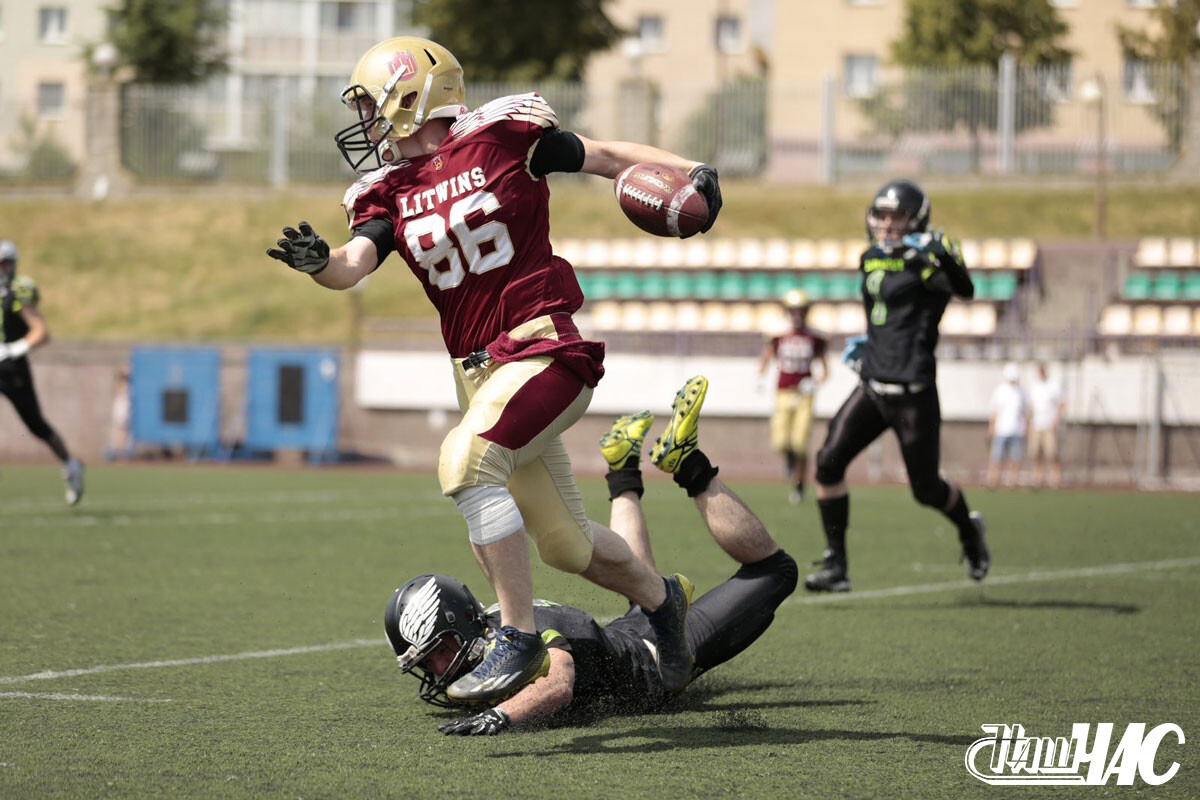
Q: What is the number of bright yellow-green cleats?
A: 2